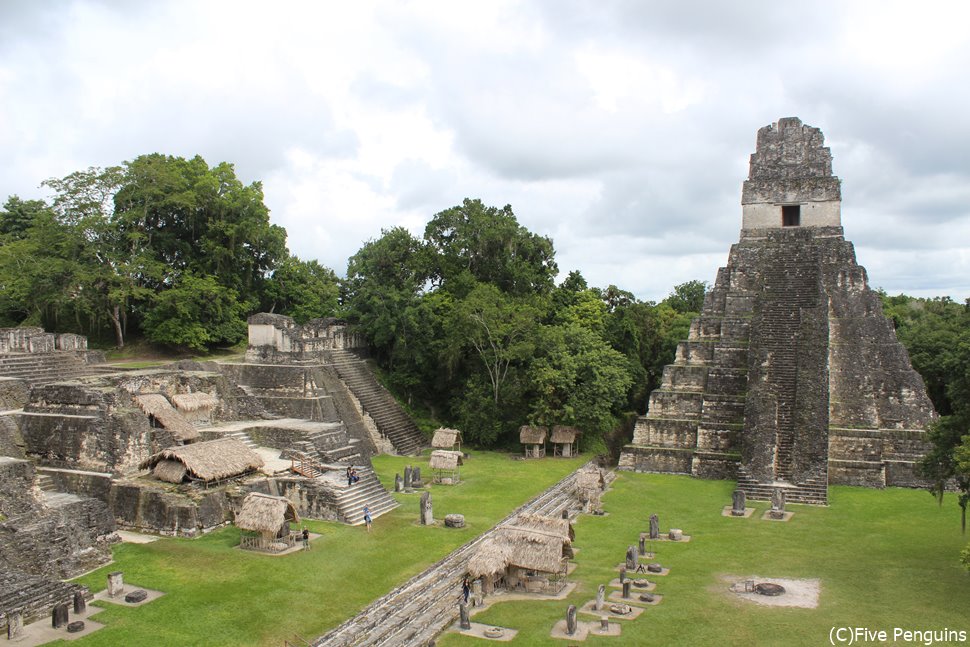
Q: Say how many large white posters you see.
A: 0